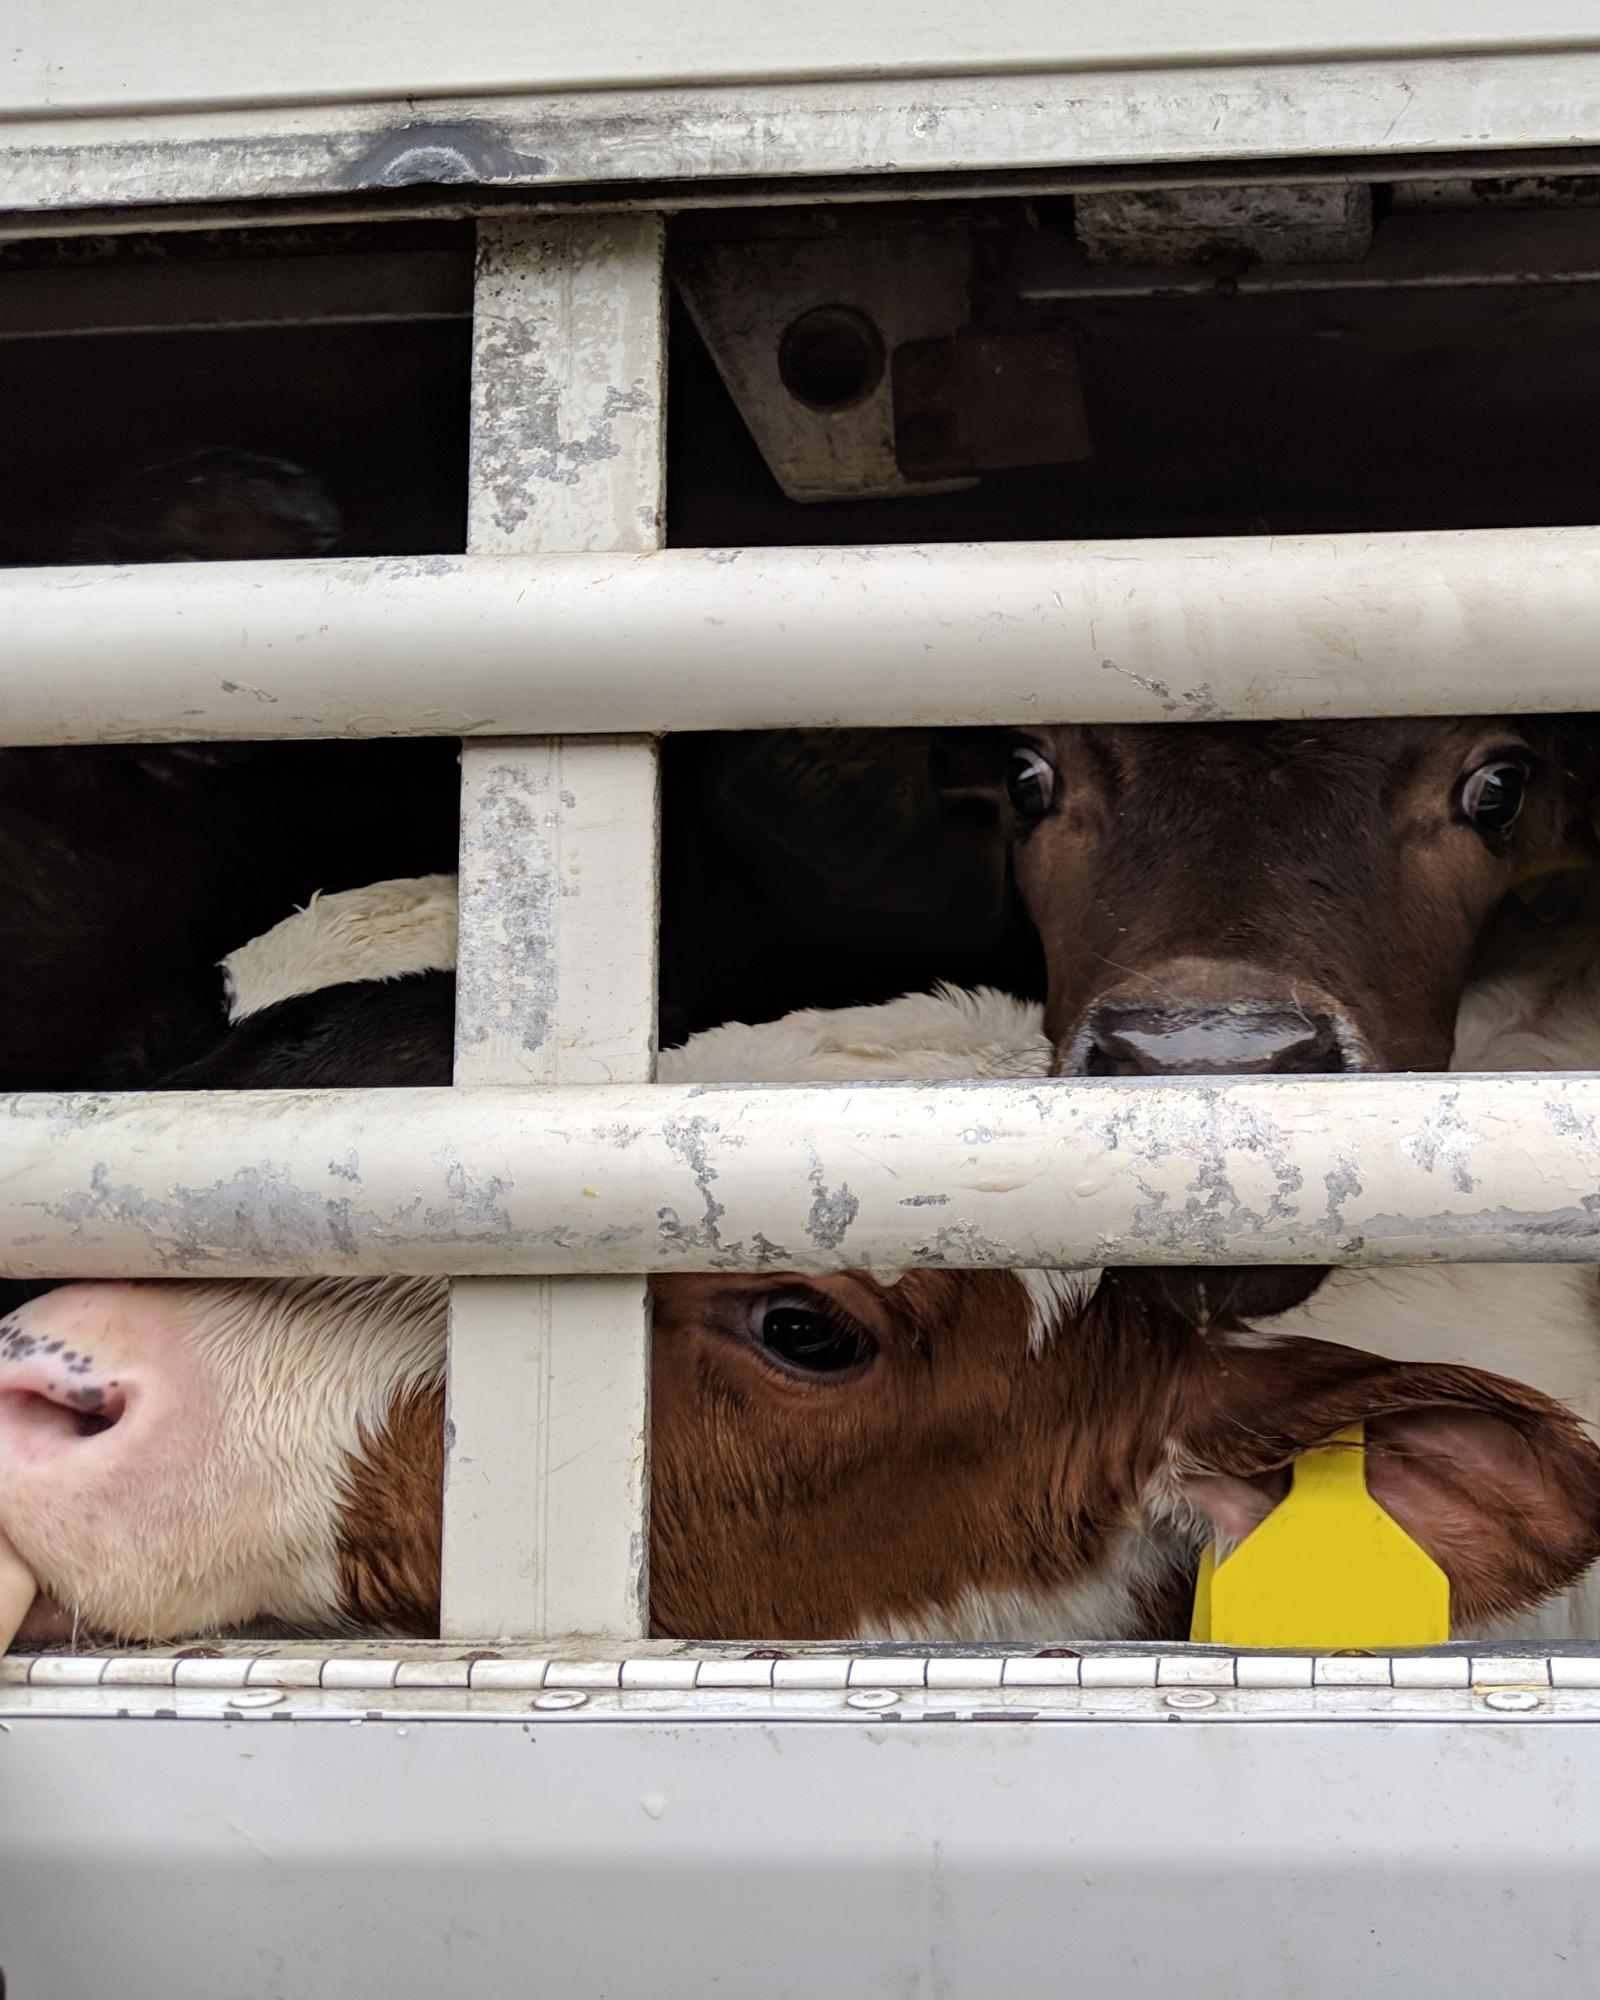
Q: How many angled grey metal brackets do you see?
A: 1